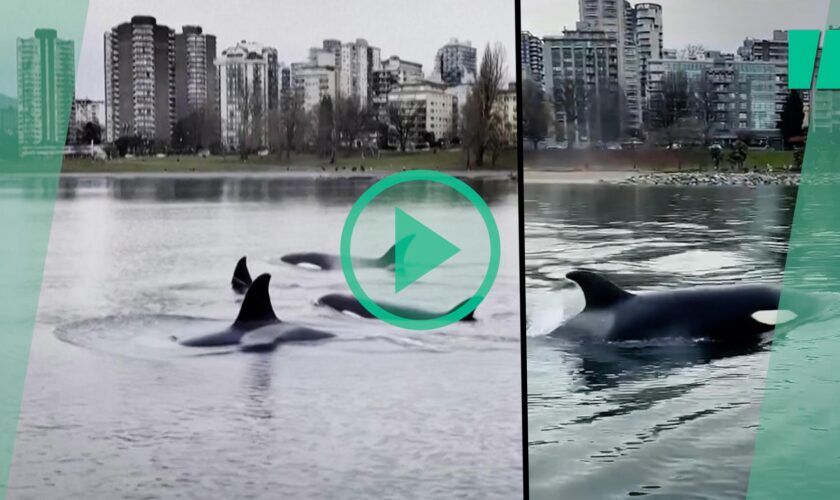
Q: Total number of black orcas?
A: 5